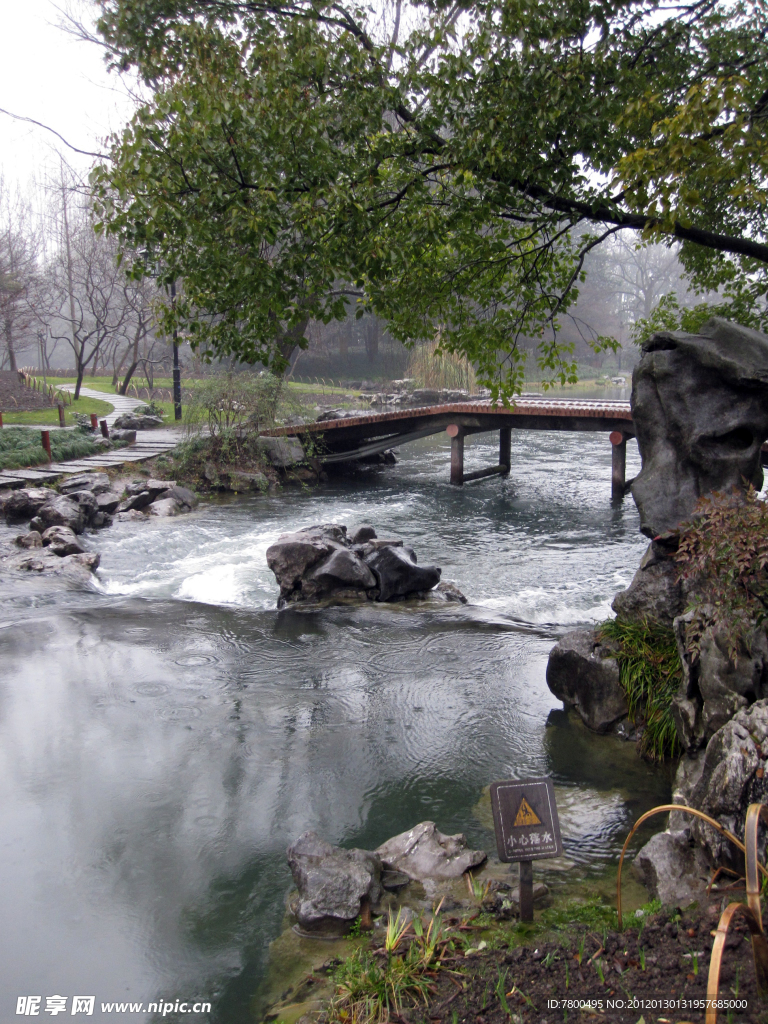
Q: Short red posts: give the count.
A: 5